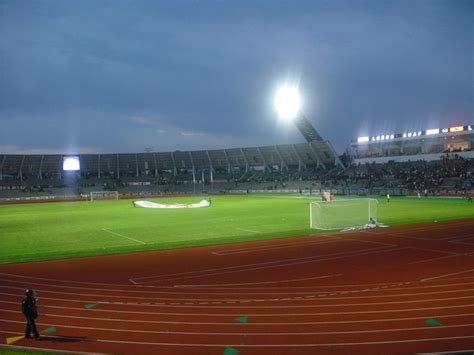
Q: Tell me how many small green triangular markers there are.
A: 5